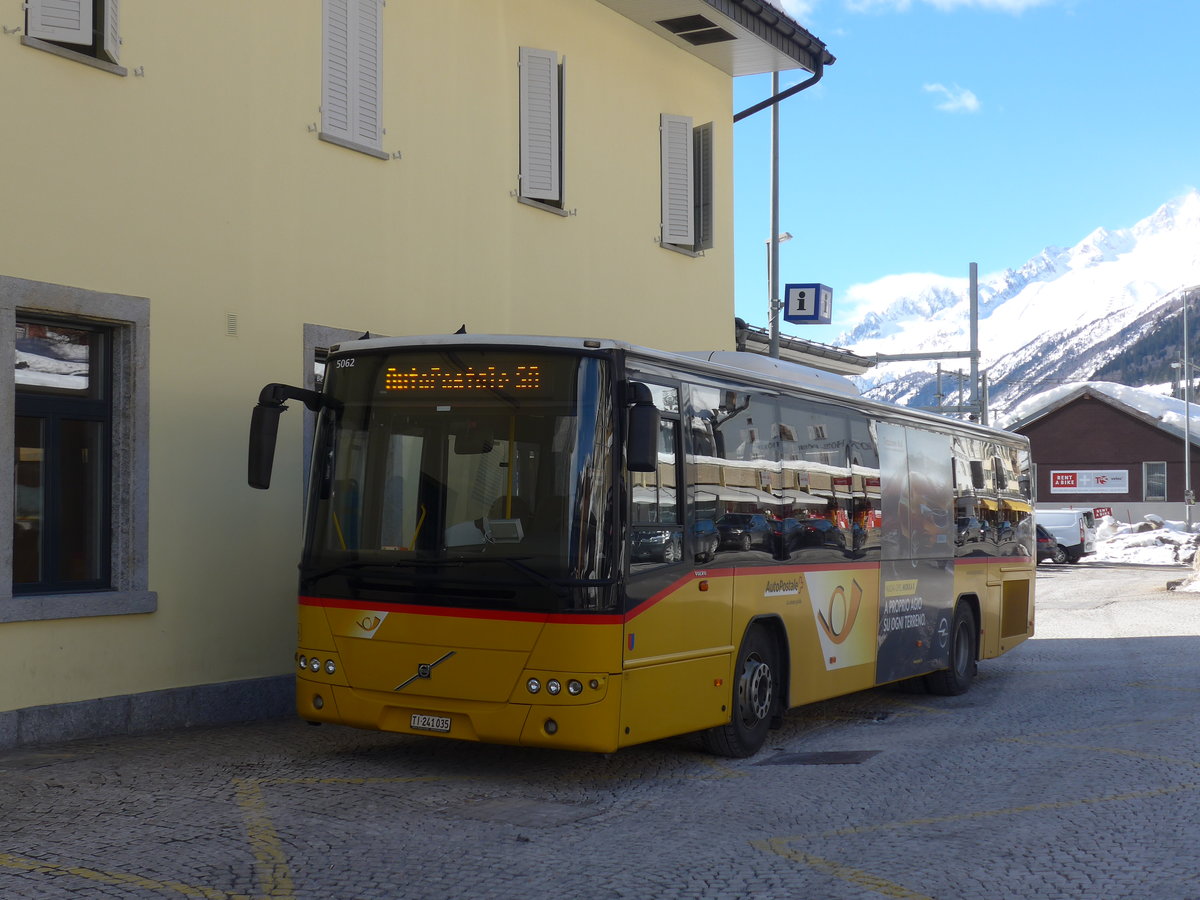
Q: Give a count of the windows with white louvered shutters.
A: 4